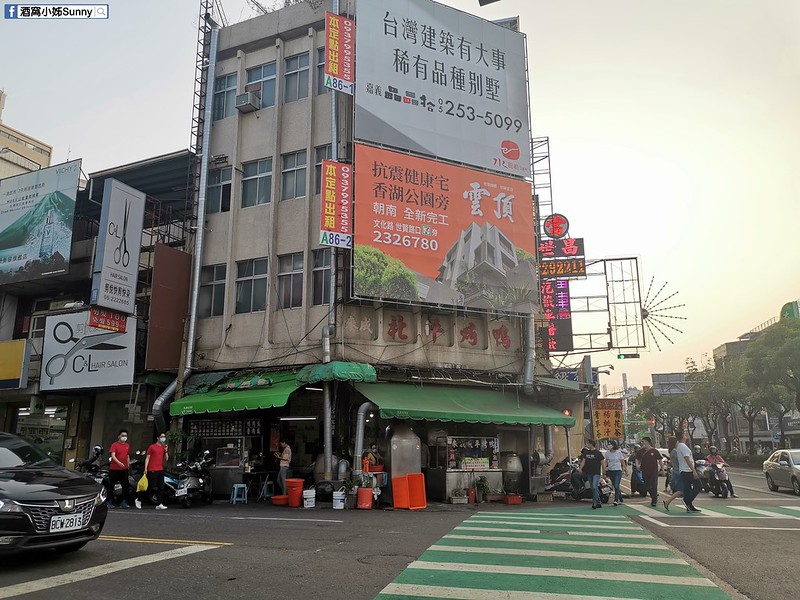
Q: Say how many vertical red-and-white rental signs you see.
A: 2